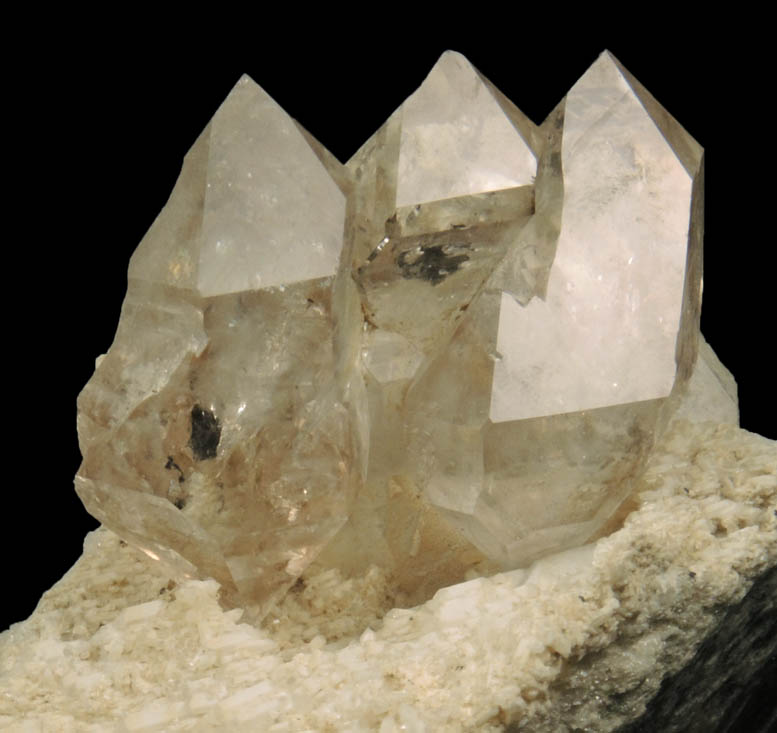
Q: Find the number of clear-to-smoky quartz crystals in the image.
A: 3